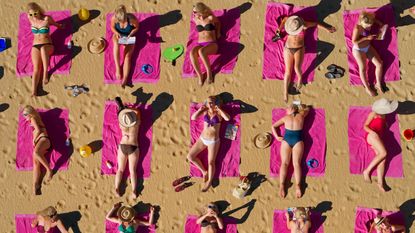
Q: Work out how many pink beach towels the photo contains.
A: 15